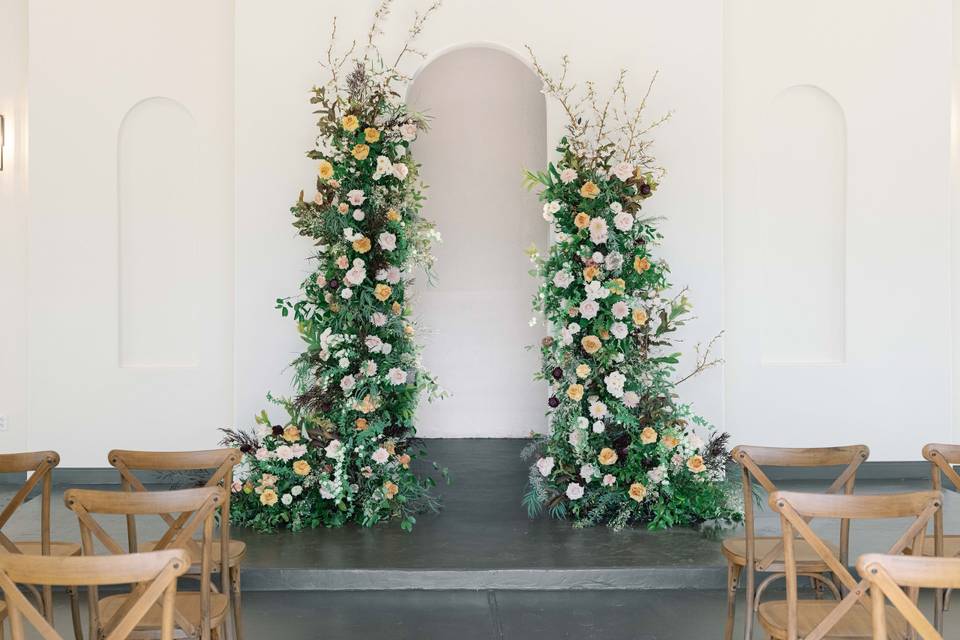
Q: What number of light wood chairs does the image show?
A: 8